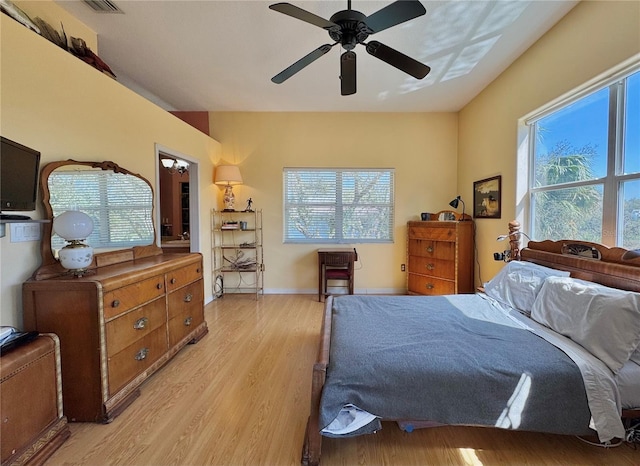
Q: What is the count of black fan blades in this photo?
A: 5